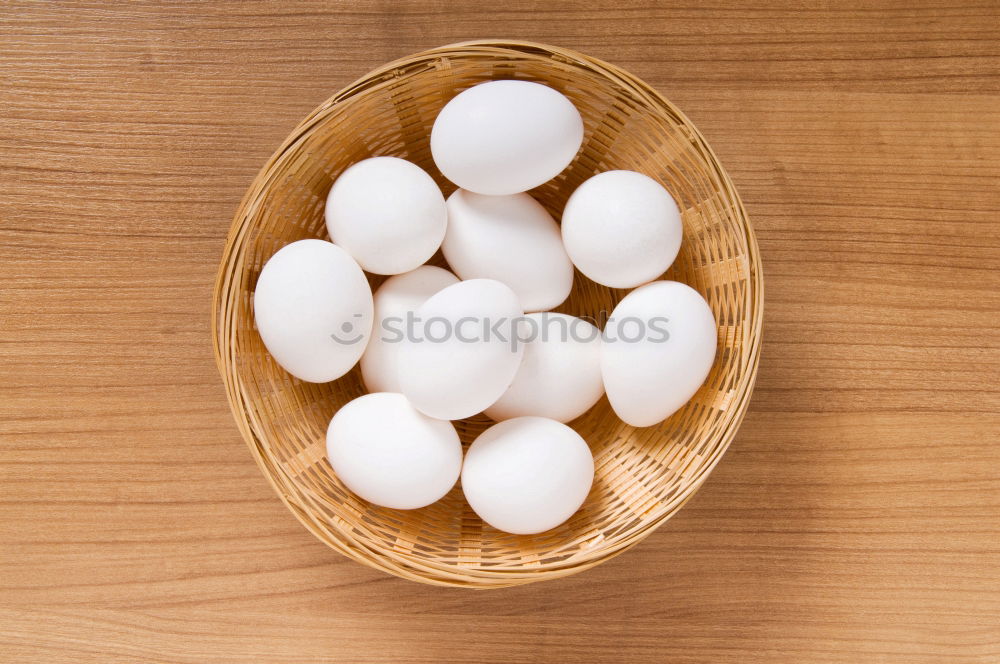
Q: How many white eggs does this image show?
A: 11